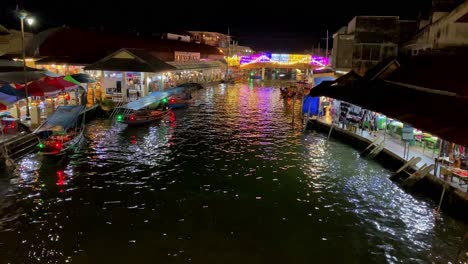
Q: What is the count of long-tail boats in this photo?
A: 3